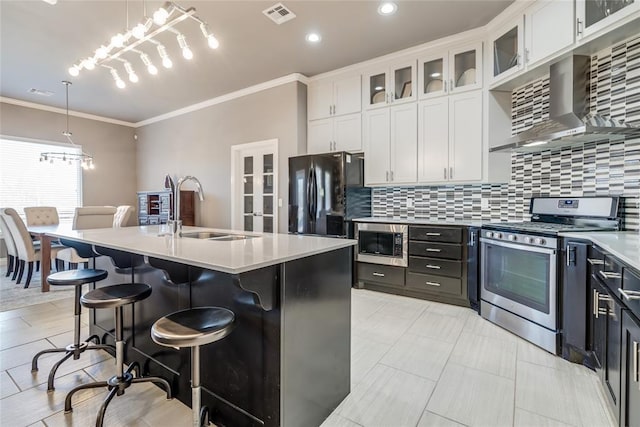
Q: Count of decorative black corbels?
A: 4